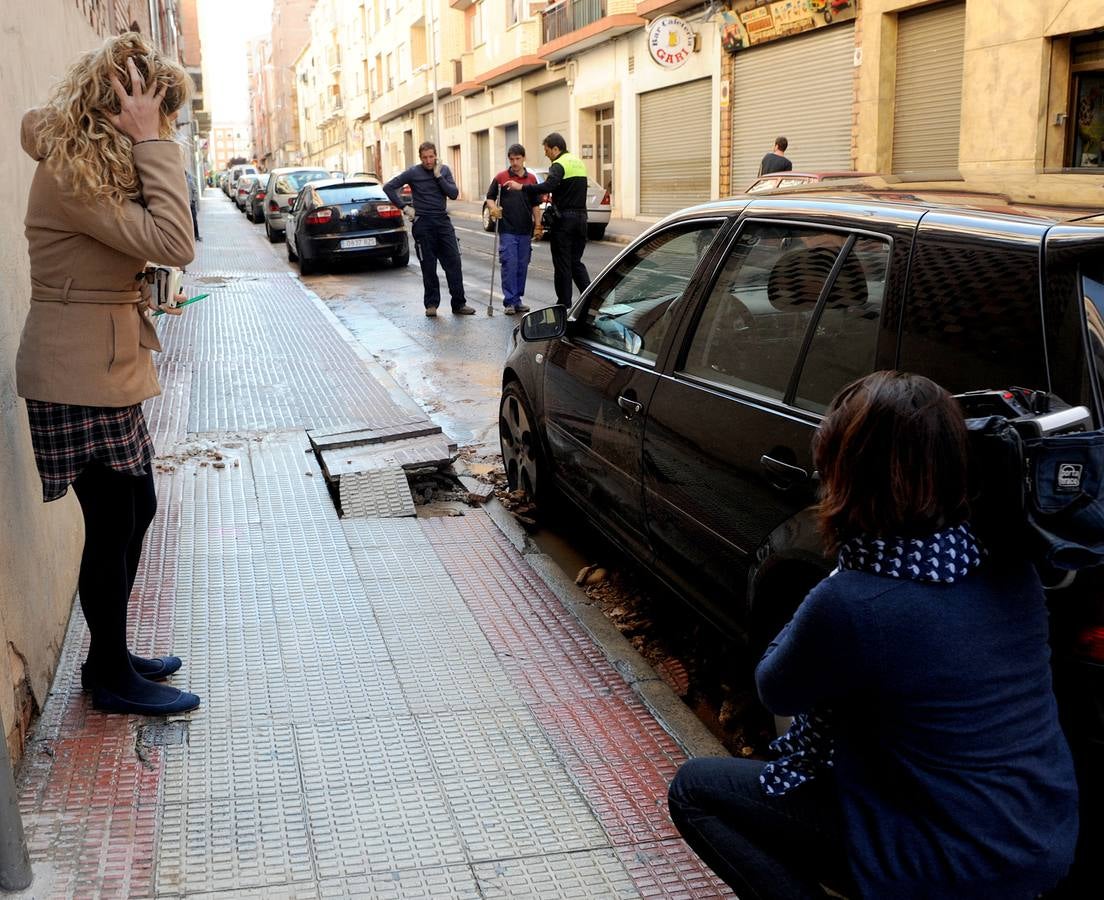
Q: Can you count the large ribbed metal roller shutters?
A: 3